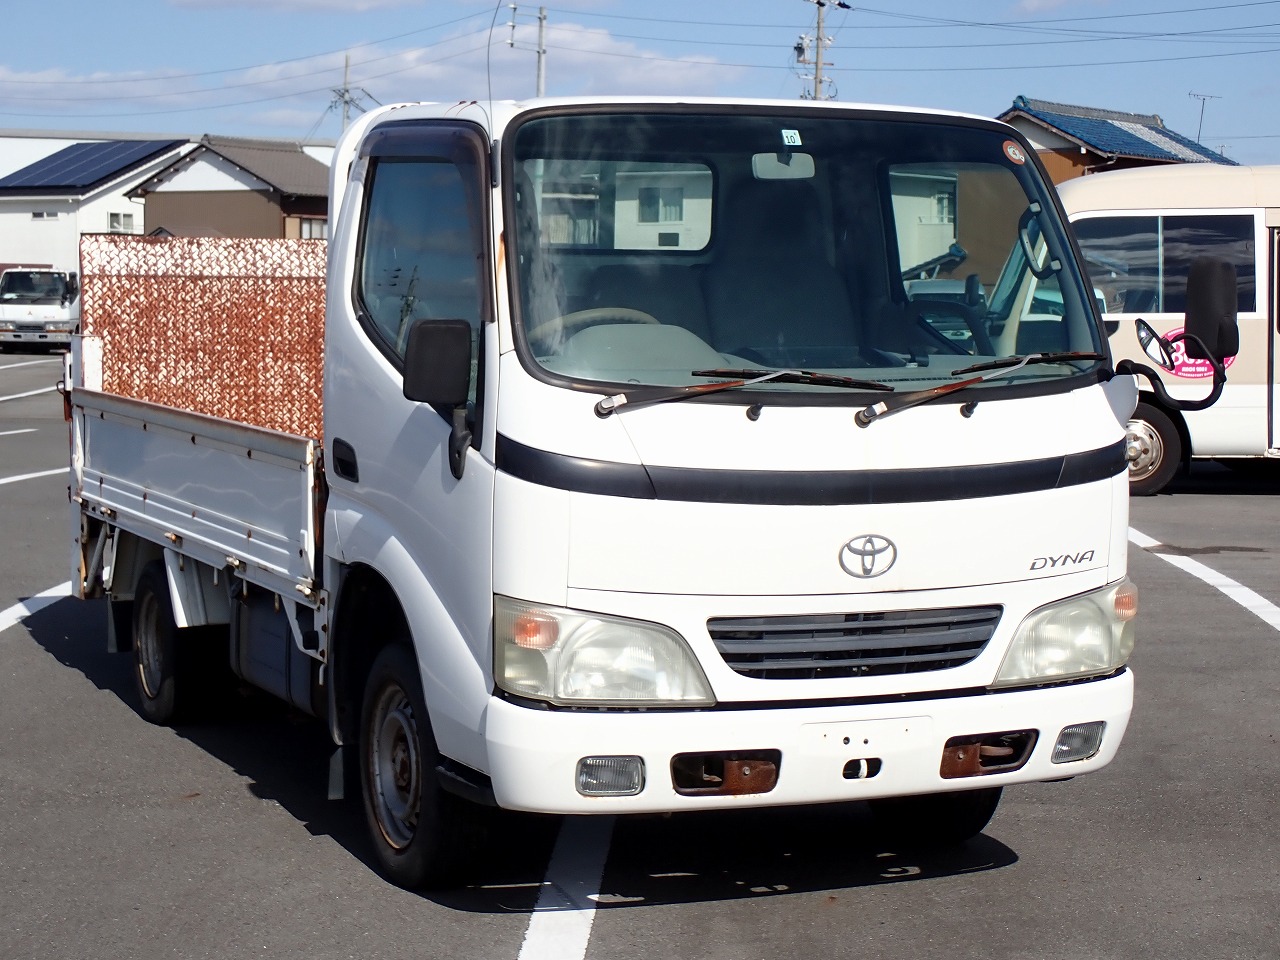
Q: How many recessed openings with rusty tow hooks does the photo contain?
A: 2